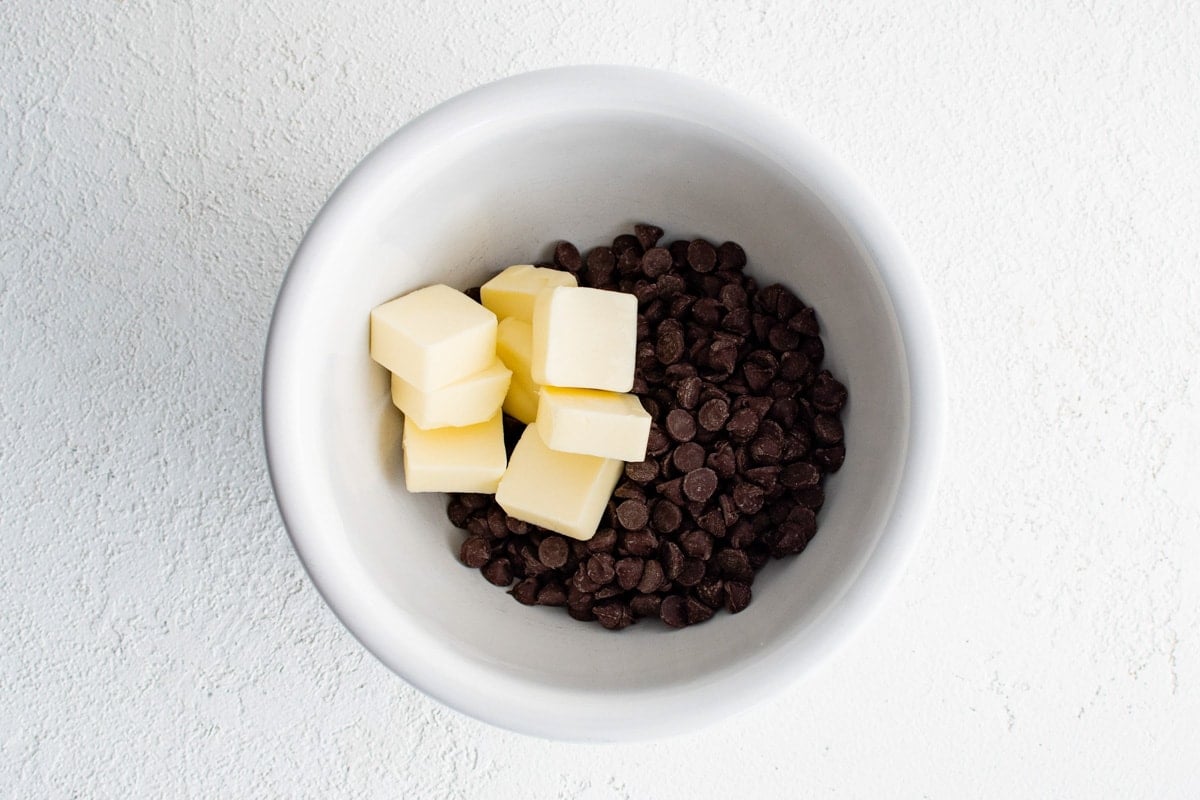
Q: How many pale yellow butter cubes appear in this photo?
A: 8